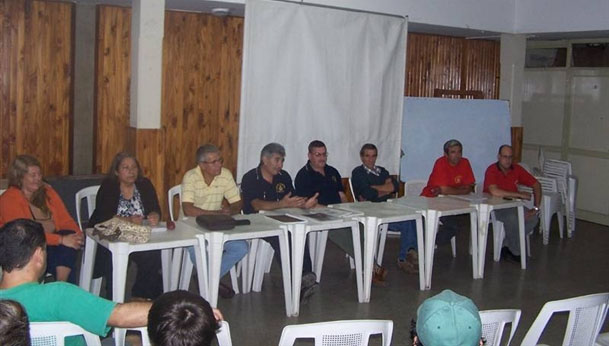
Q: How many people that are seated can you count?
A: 12